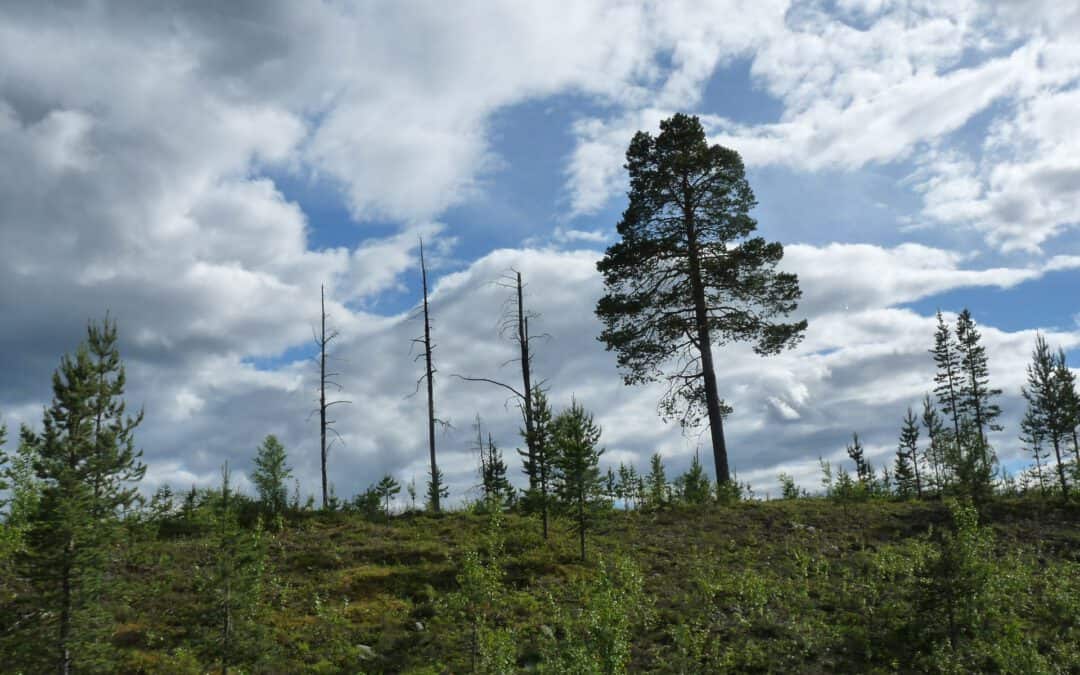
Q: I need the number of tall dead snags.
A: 3